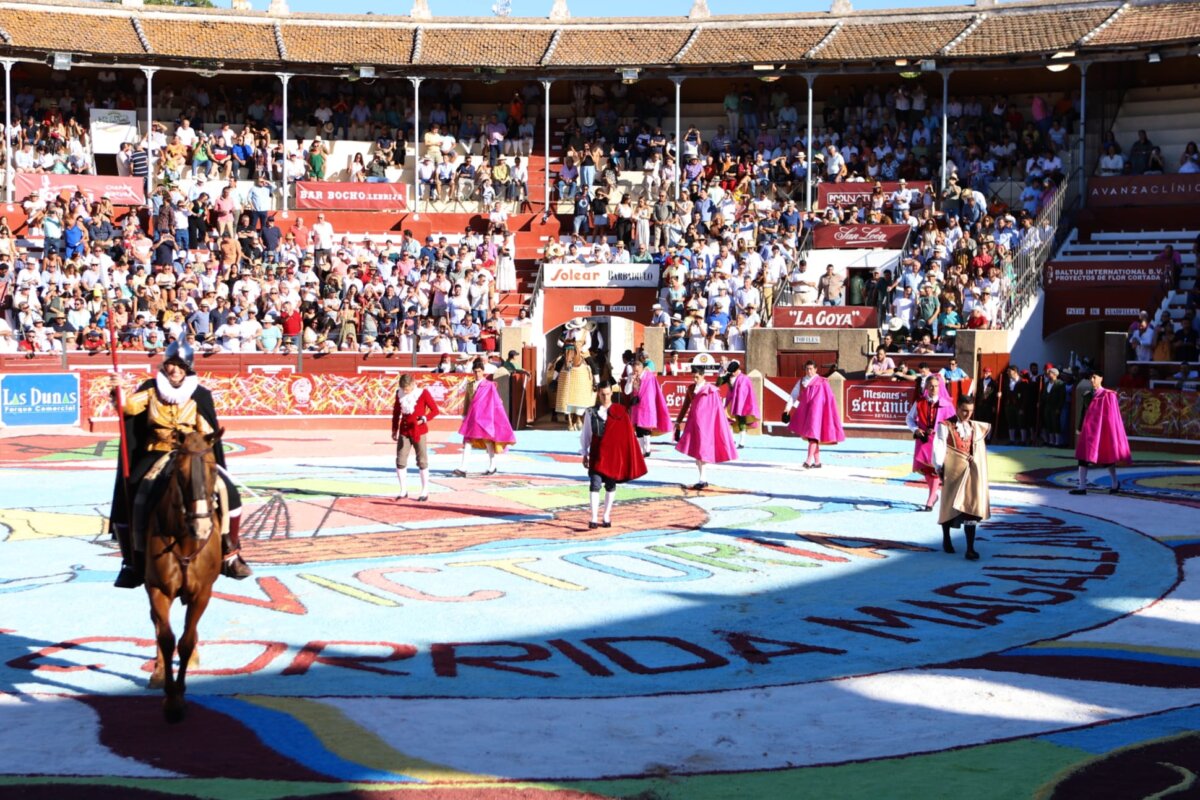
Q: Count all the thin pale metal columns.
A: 9